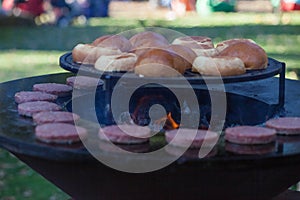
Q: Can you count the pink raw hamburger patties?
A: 10